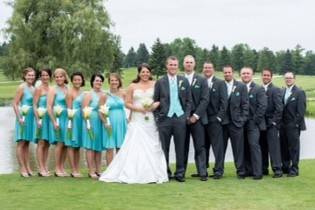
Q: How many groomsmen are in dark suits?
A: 6